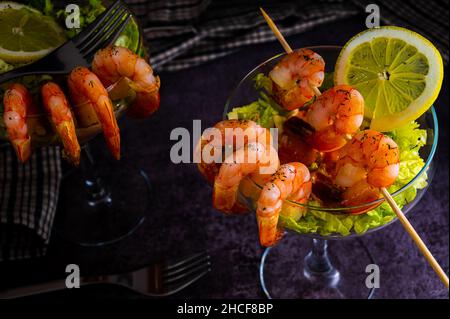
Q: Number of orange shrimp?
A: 10